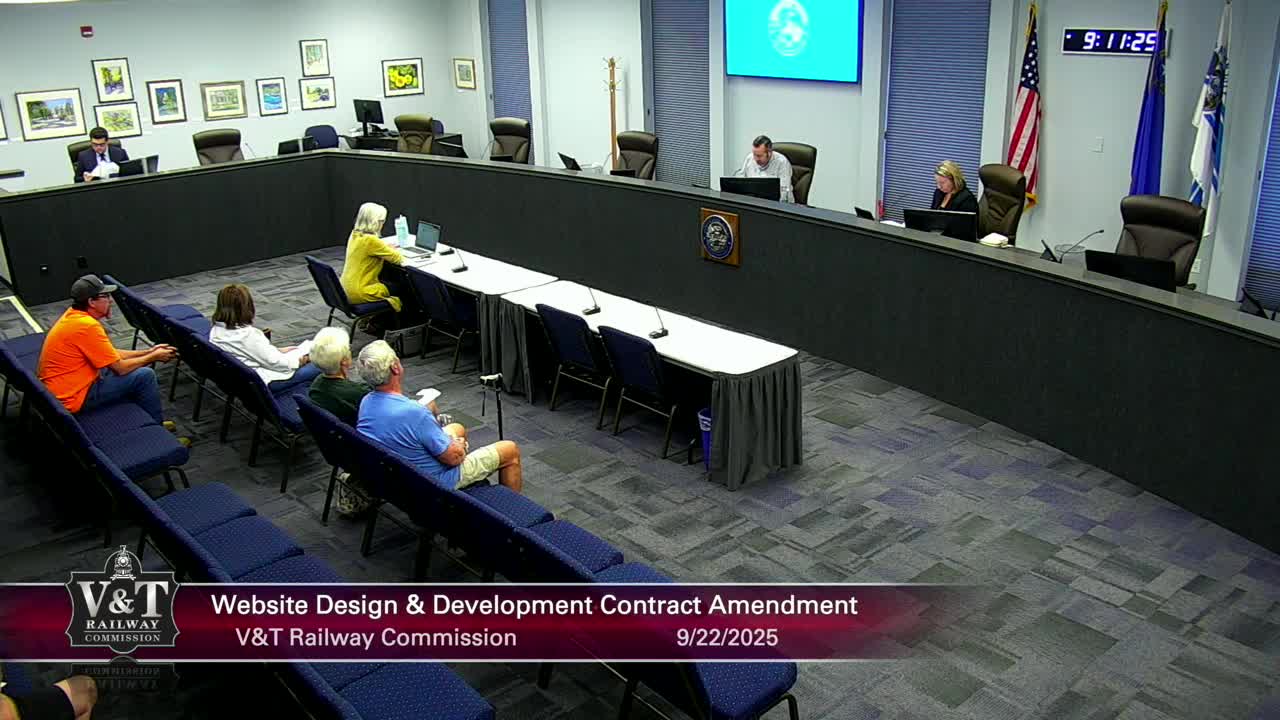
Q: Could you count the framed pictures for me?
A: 11